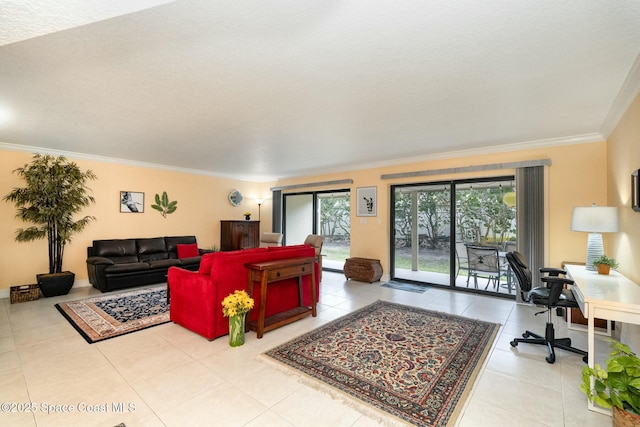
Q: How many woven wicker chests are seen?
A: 1